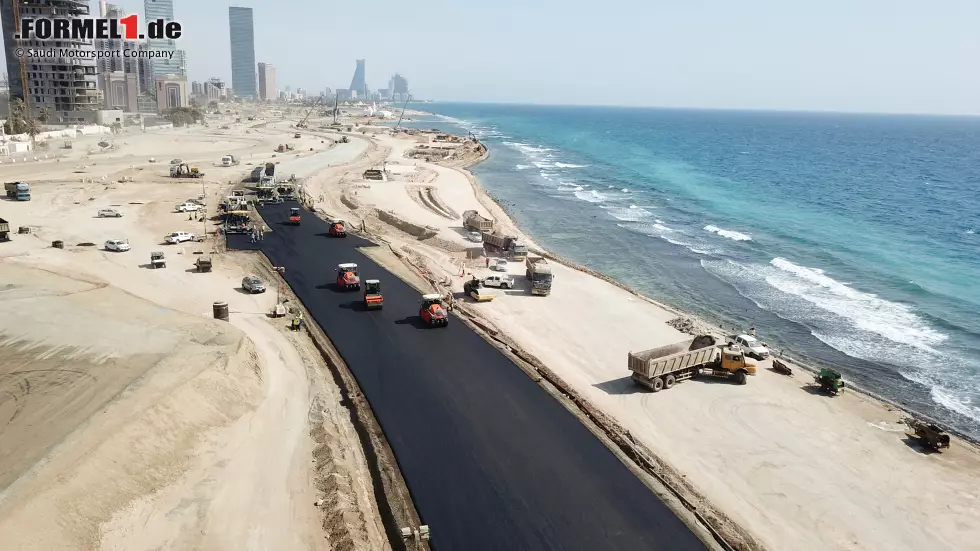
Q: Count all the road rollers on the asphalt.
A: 5